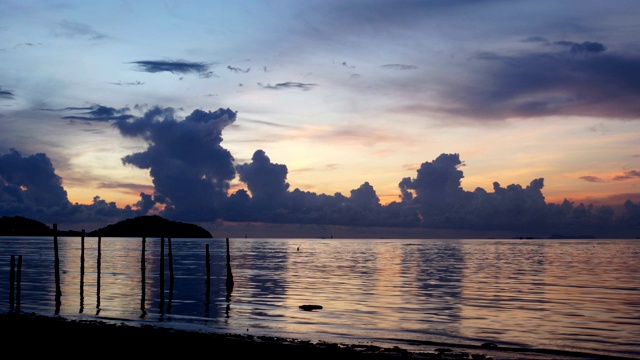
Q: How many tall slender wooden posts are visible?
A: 10